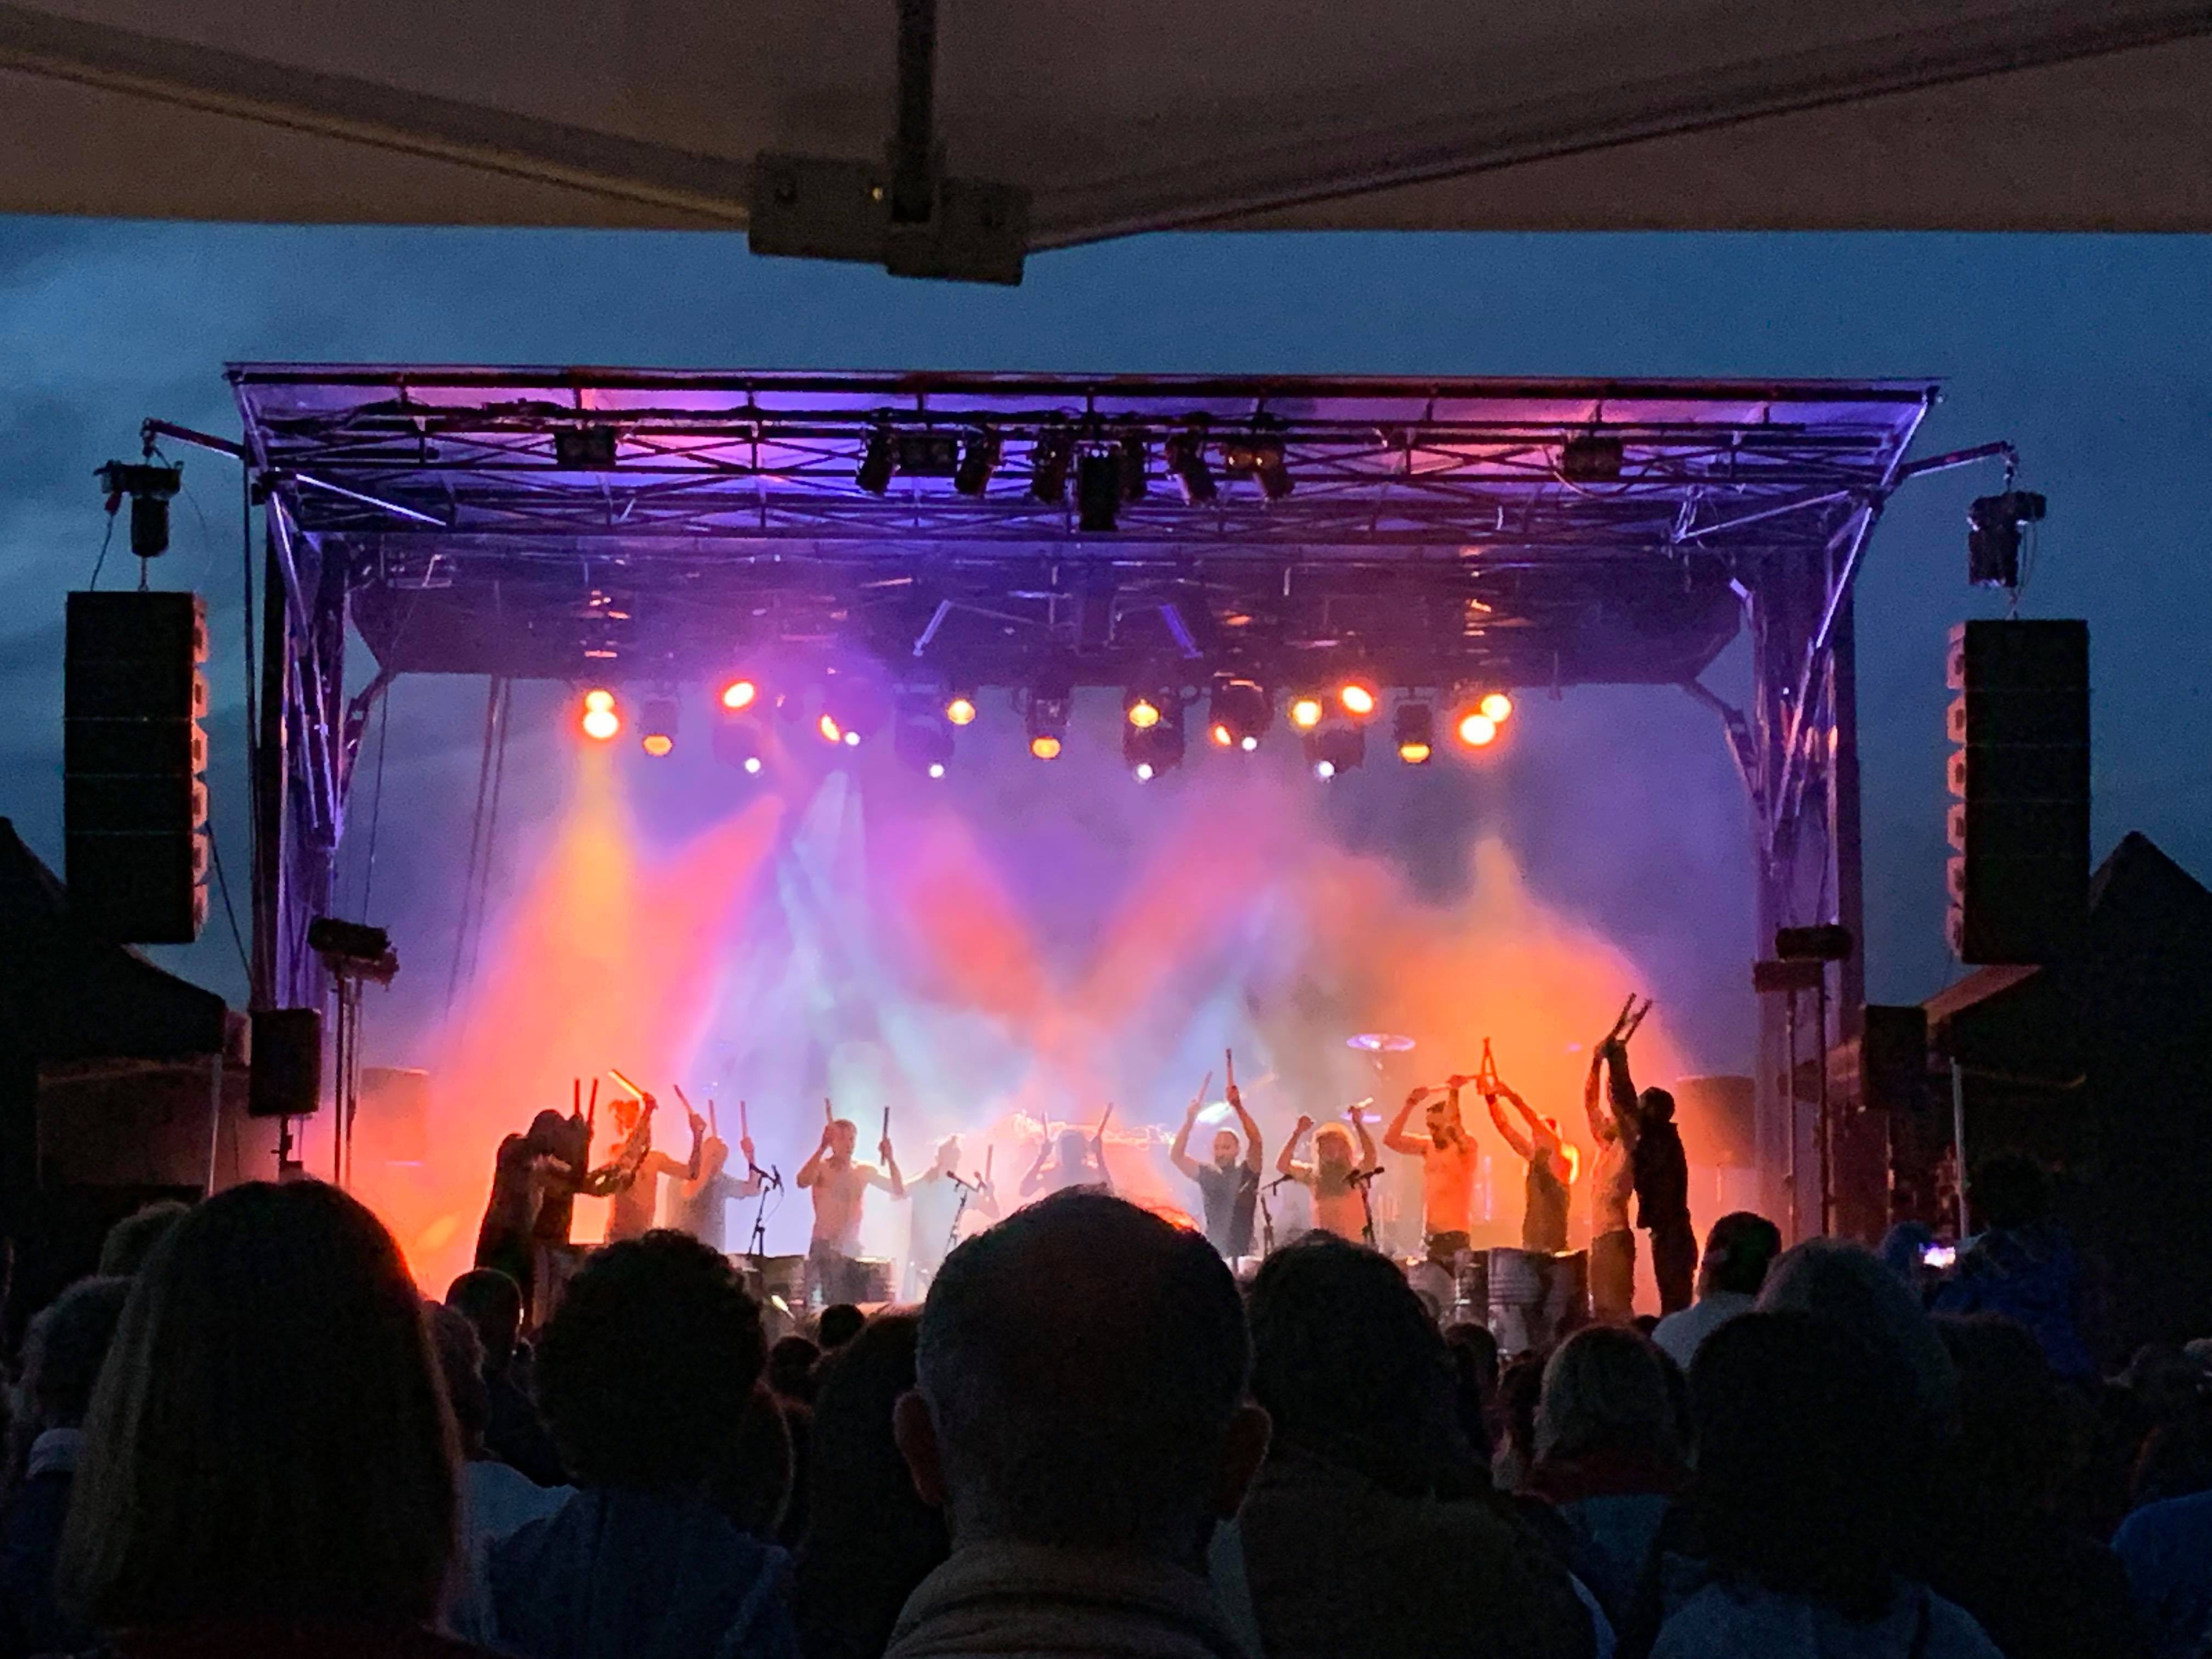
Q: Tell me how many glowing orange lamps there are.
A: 14